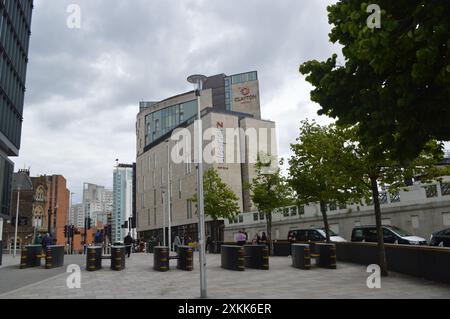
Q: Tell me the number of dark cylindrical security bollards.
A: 10